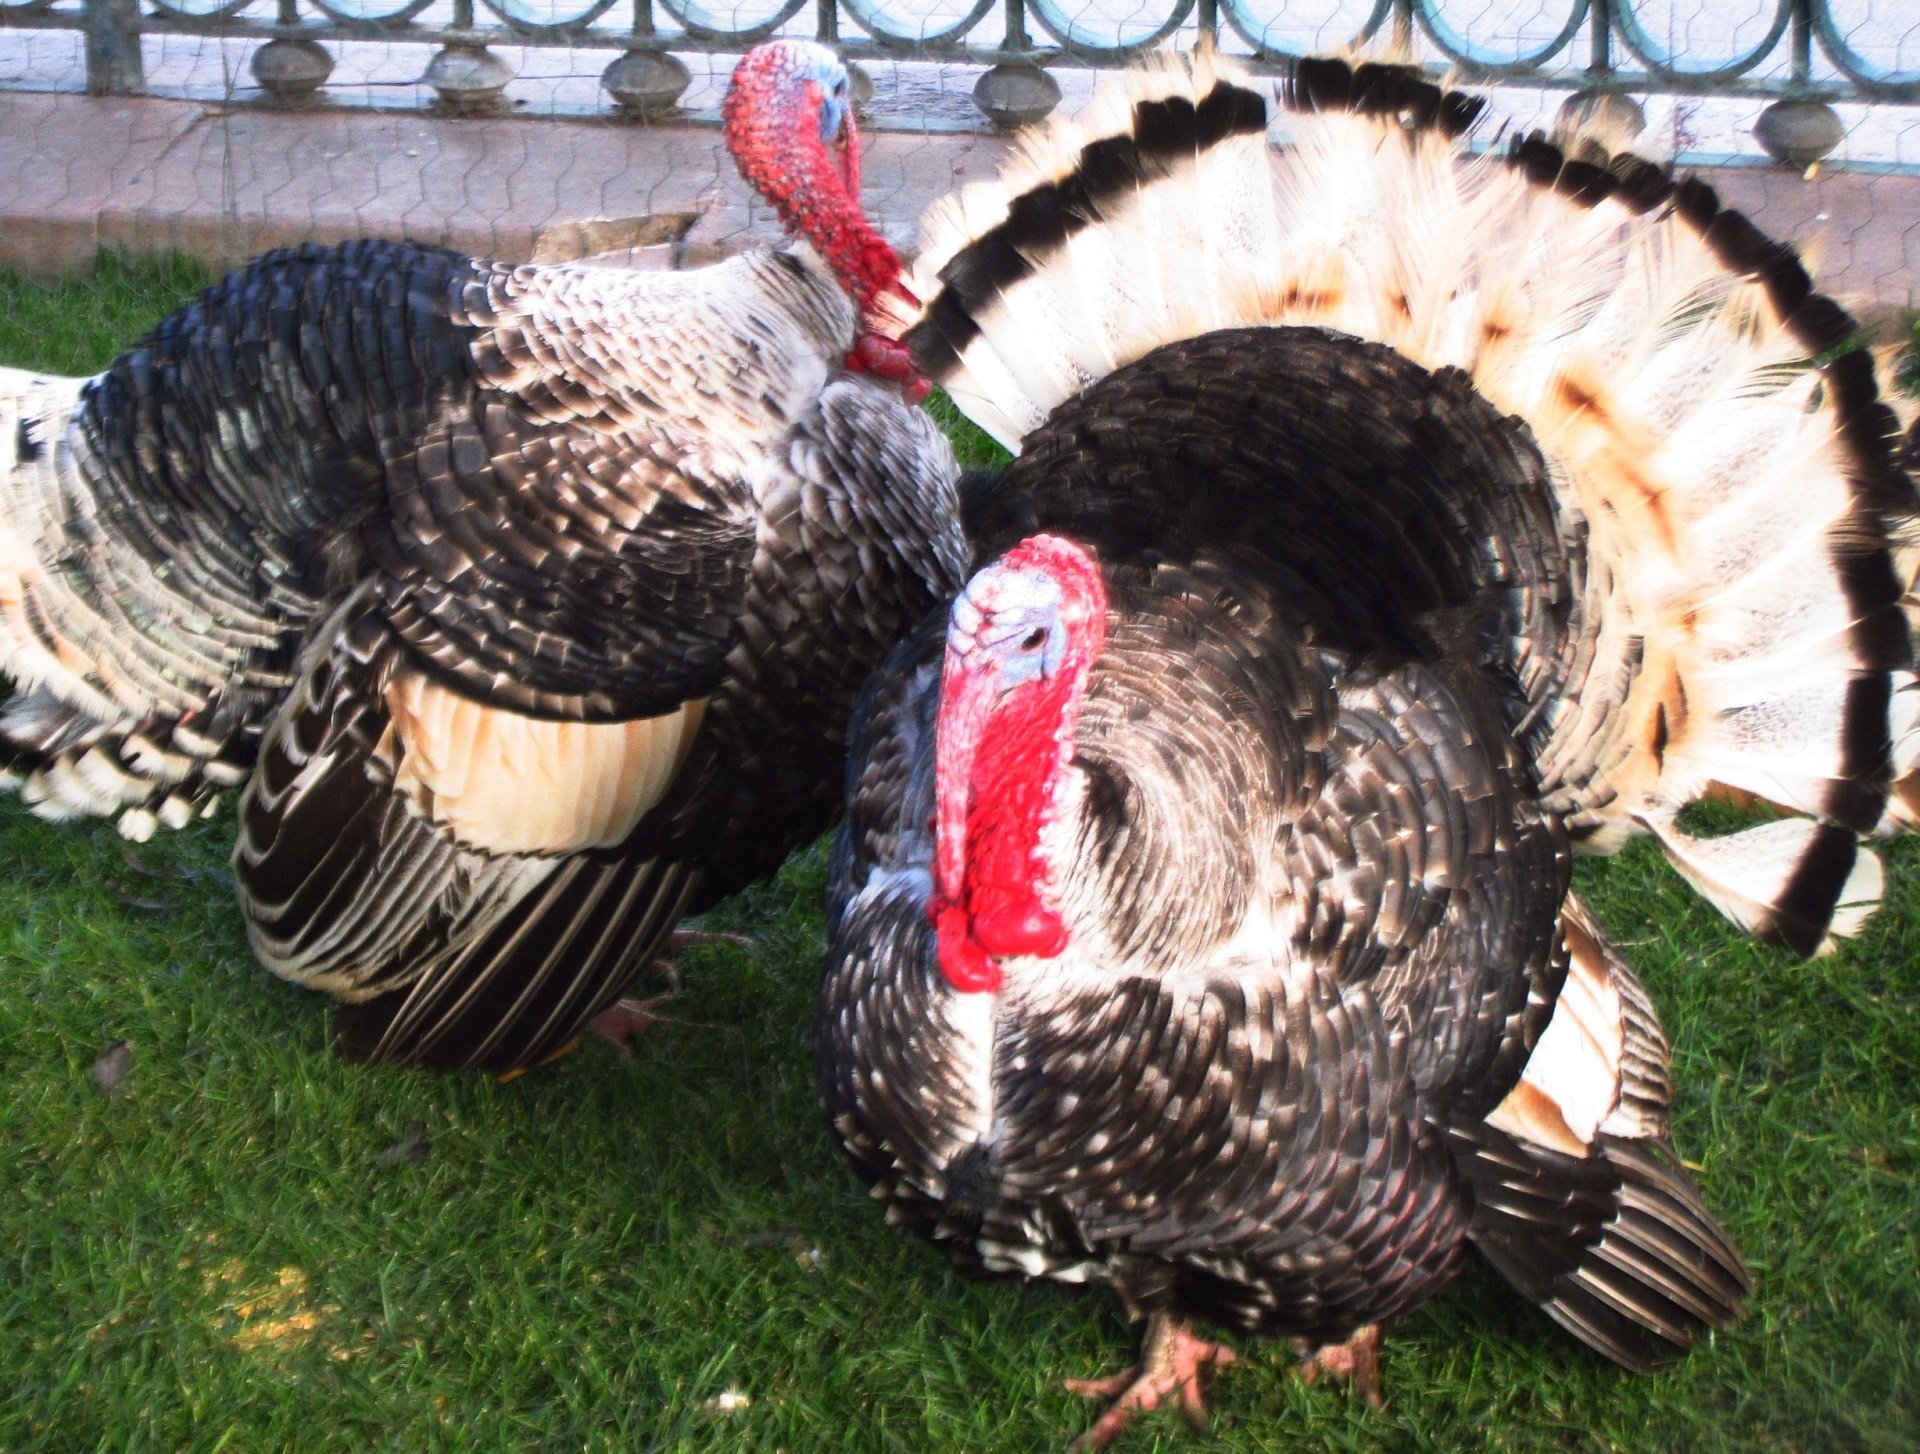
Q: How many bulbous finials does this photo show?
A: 7